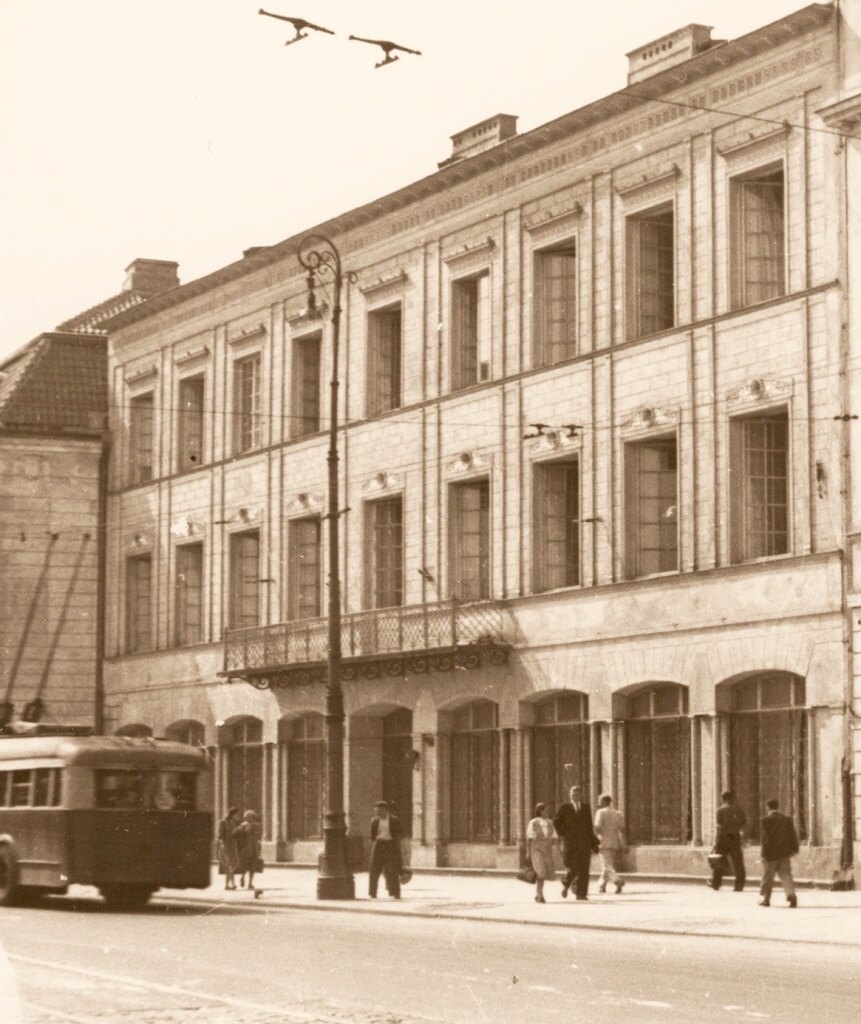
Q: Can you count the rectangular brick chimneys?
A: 3